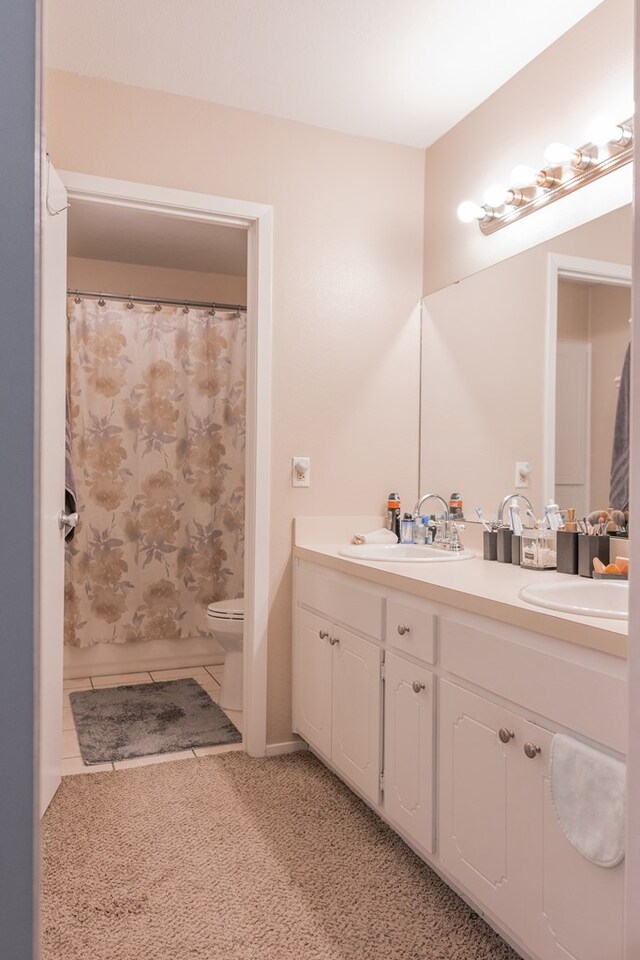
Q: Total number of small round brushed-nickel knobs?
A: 6